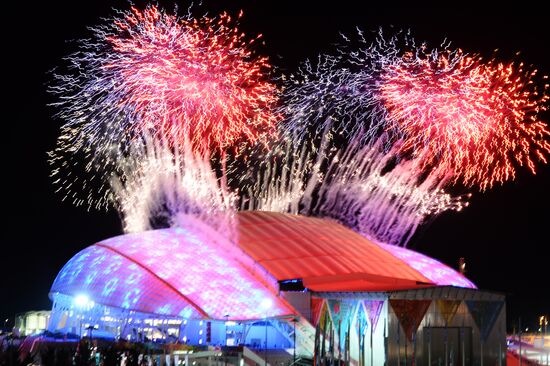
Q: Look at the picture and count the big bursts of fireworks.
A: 2